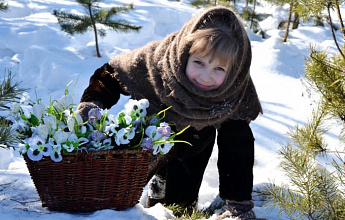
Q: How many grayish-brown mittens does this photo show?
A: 2